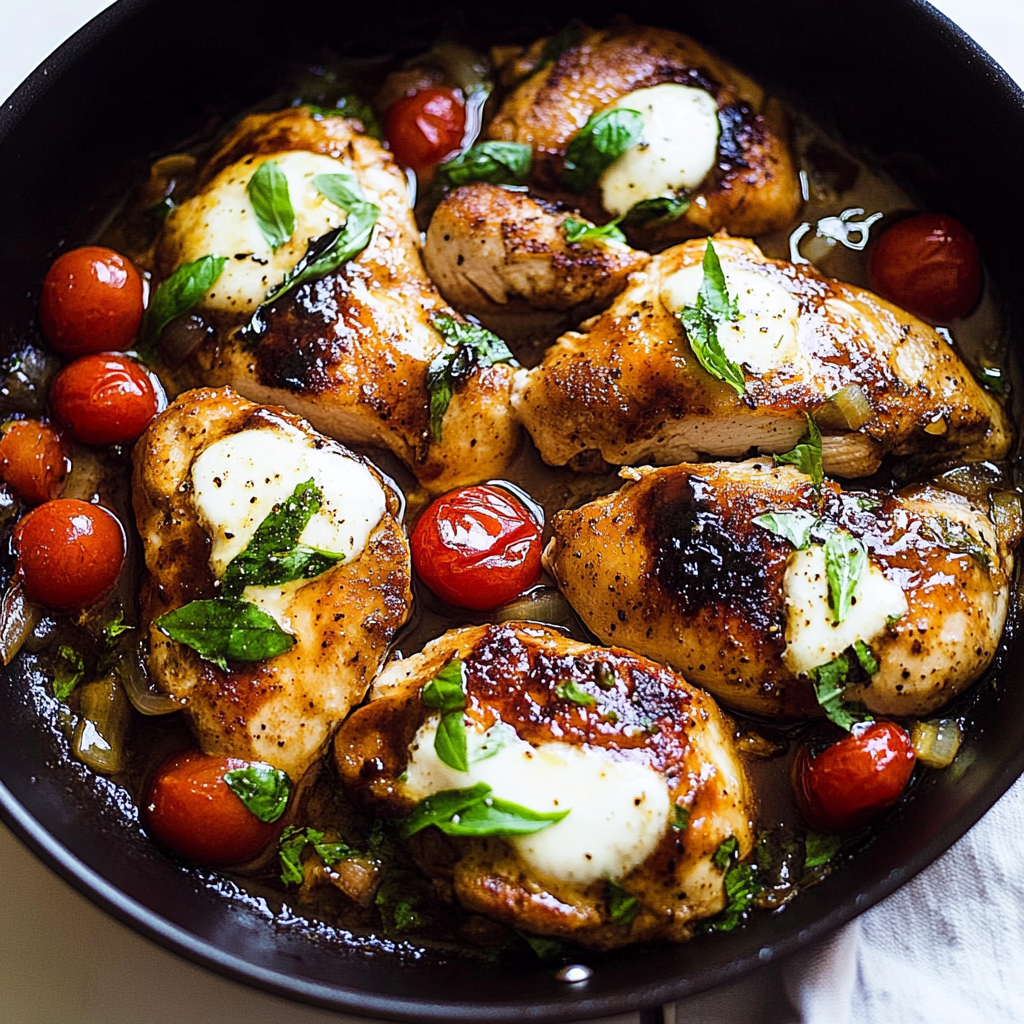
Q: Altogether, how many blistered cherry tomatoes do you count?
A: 9